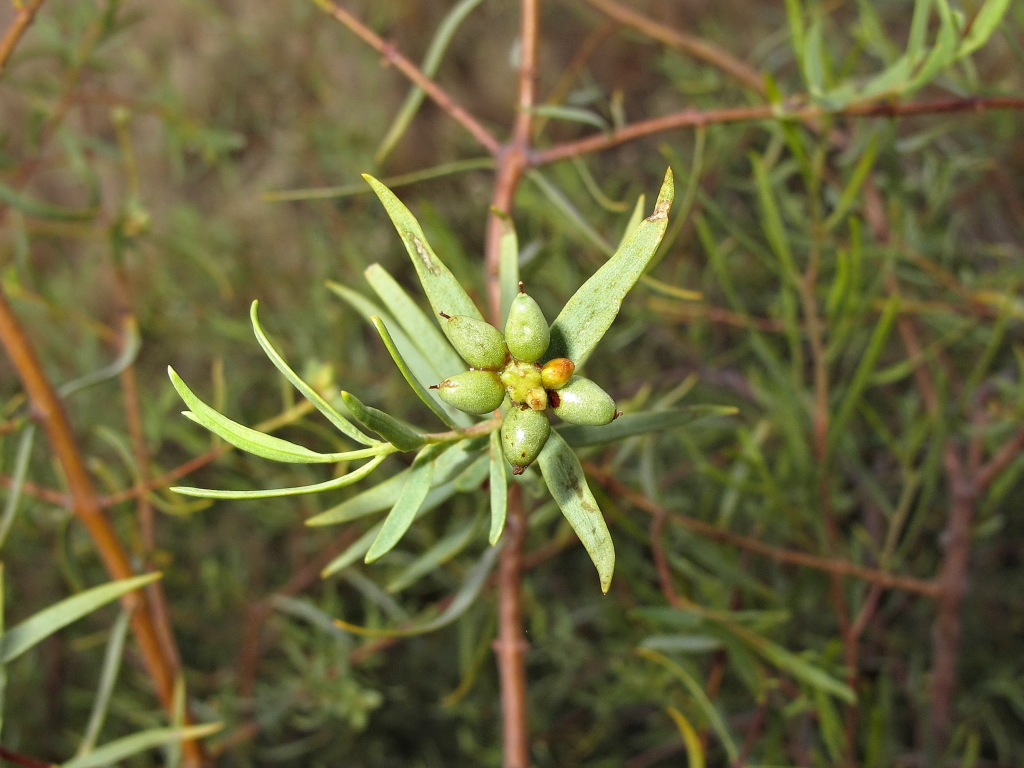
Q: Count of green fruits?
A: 5